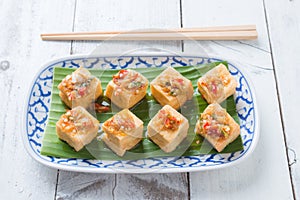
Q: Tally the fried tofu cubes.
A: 8